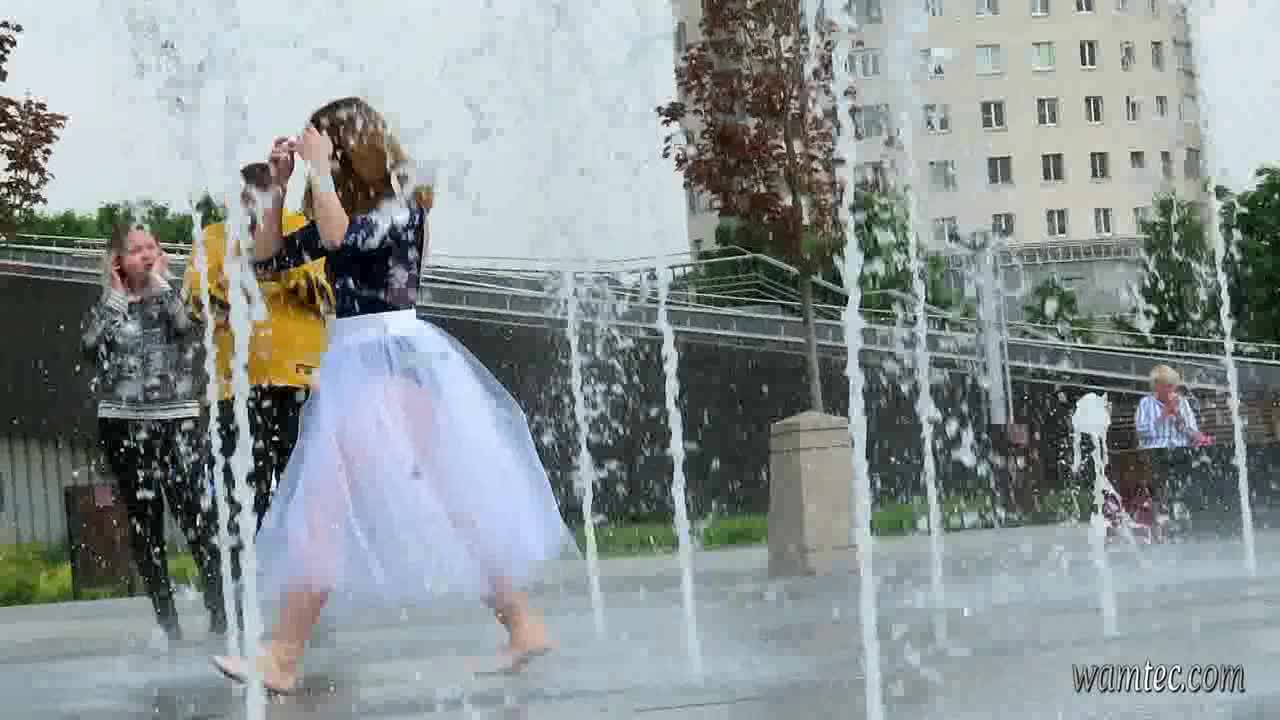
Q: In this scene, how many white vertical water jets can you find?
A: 8